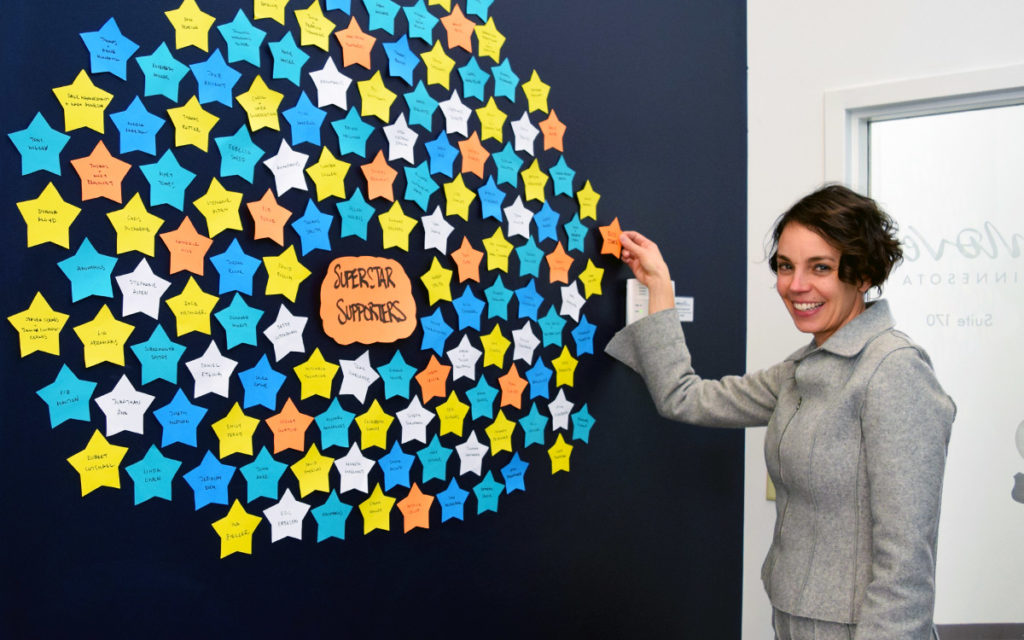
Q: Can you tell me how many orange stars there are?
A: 15